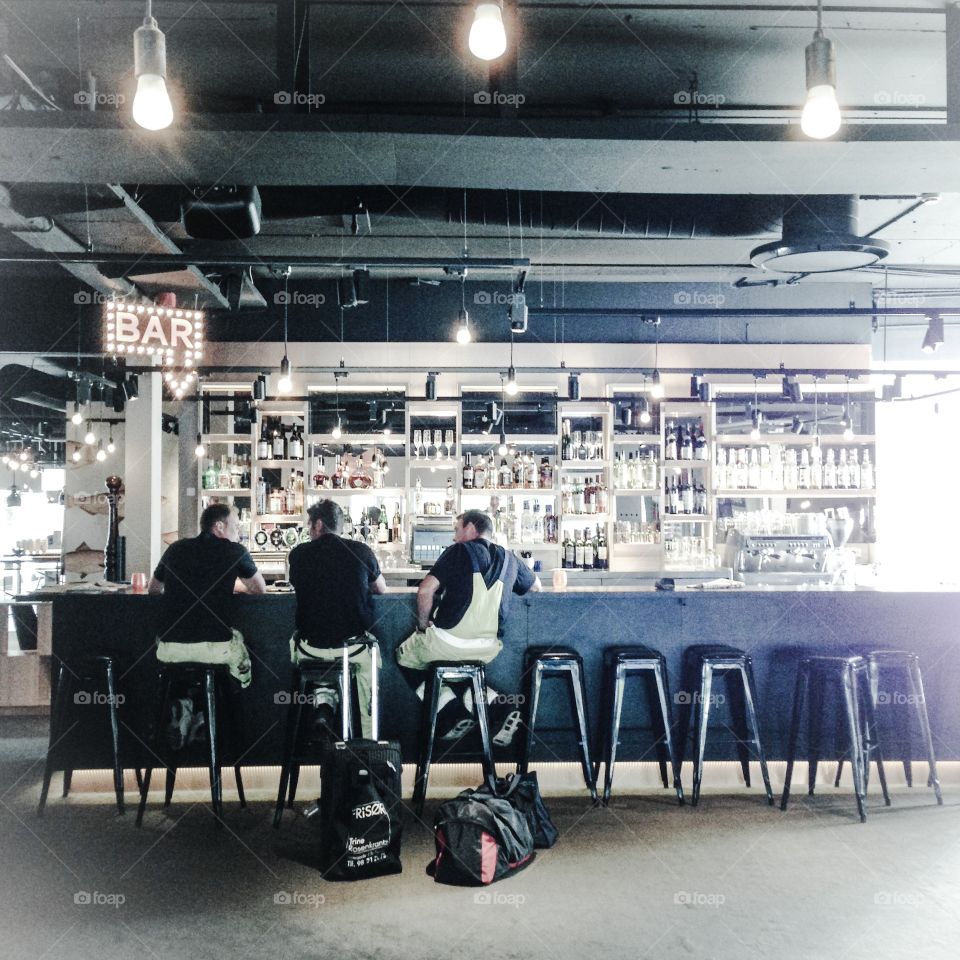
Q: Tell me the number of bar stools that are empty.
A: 6